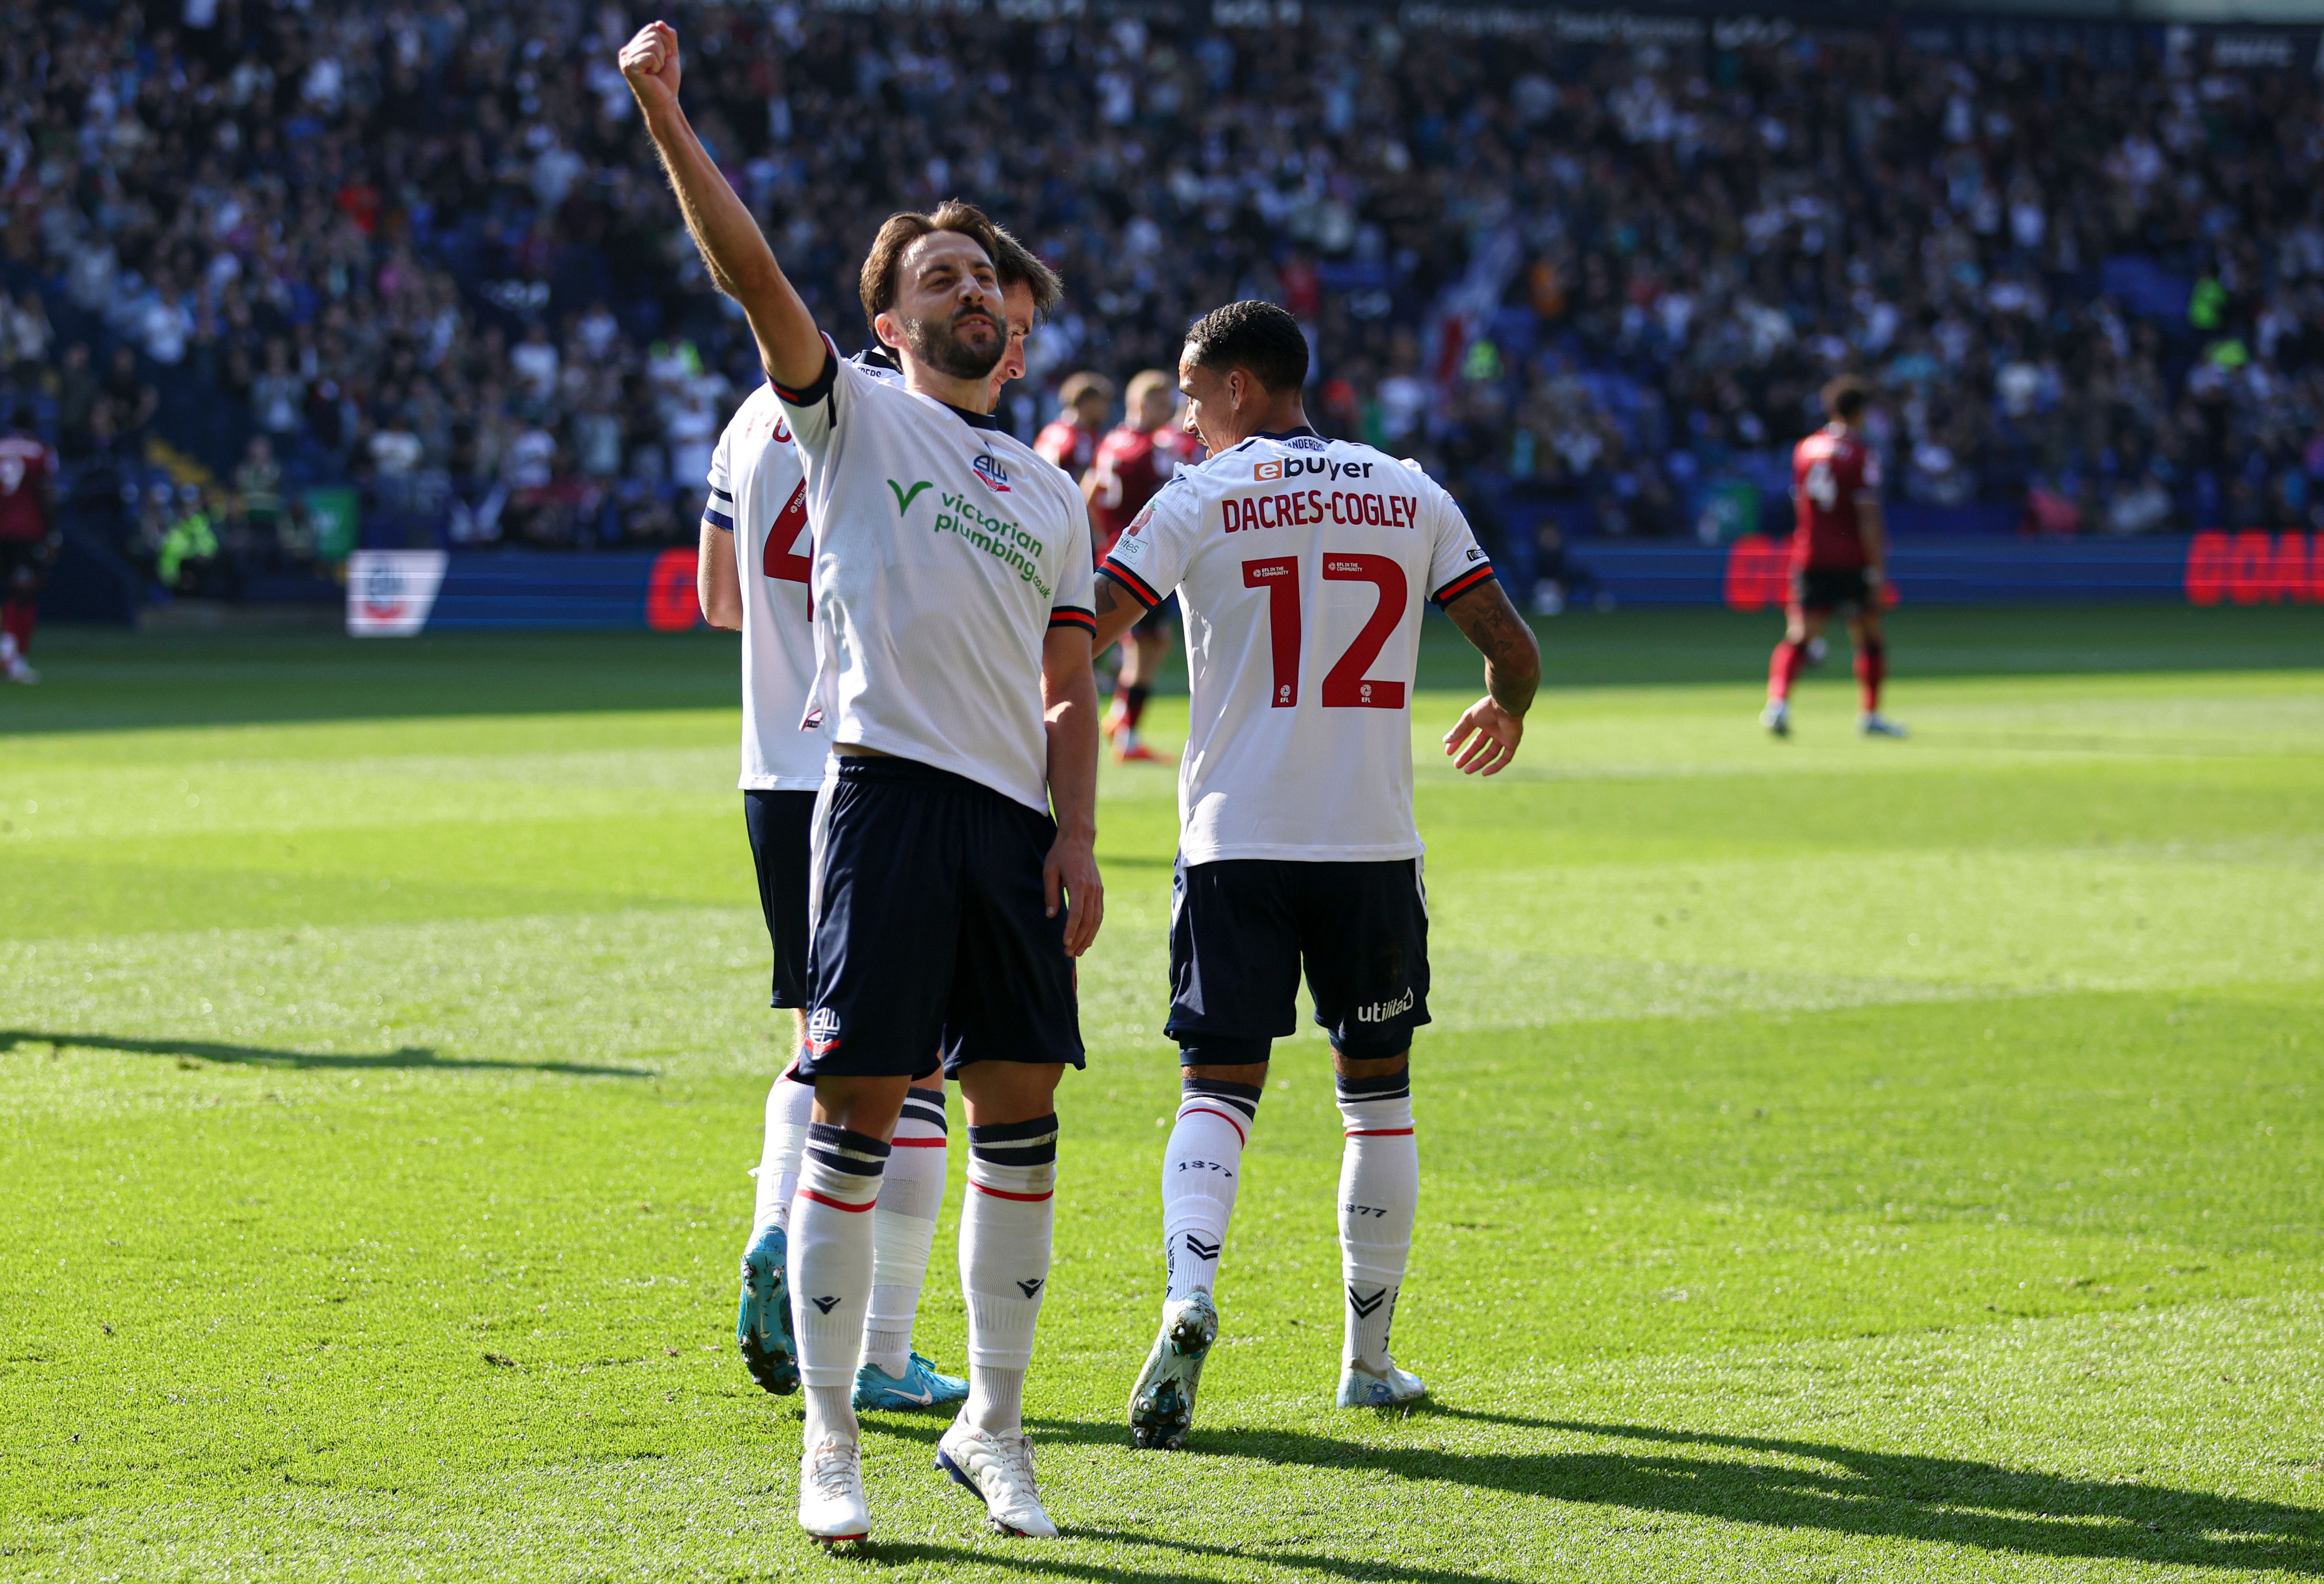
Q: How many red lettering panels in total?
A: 3